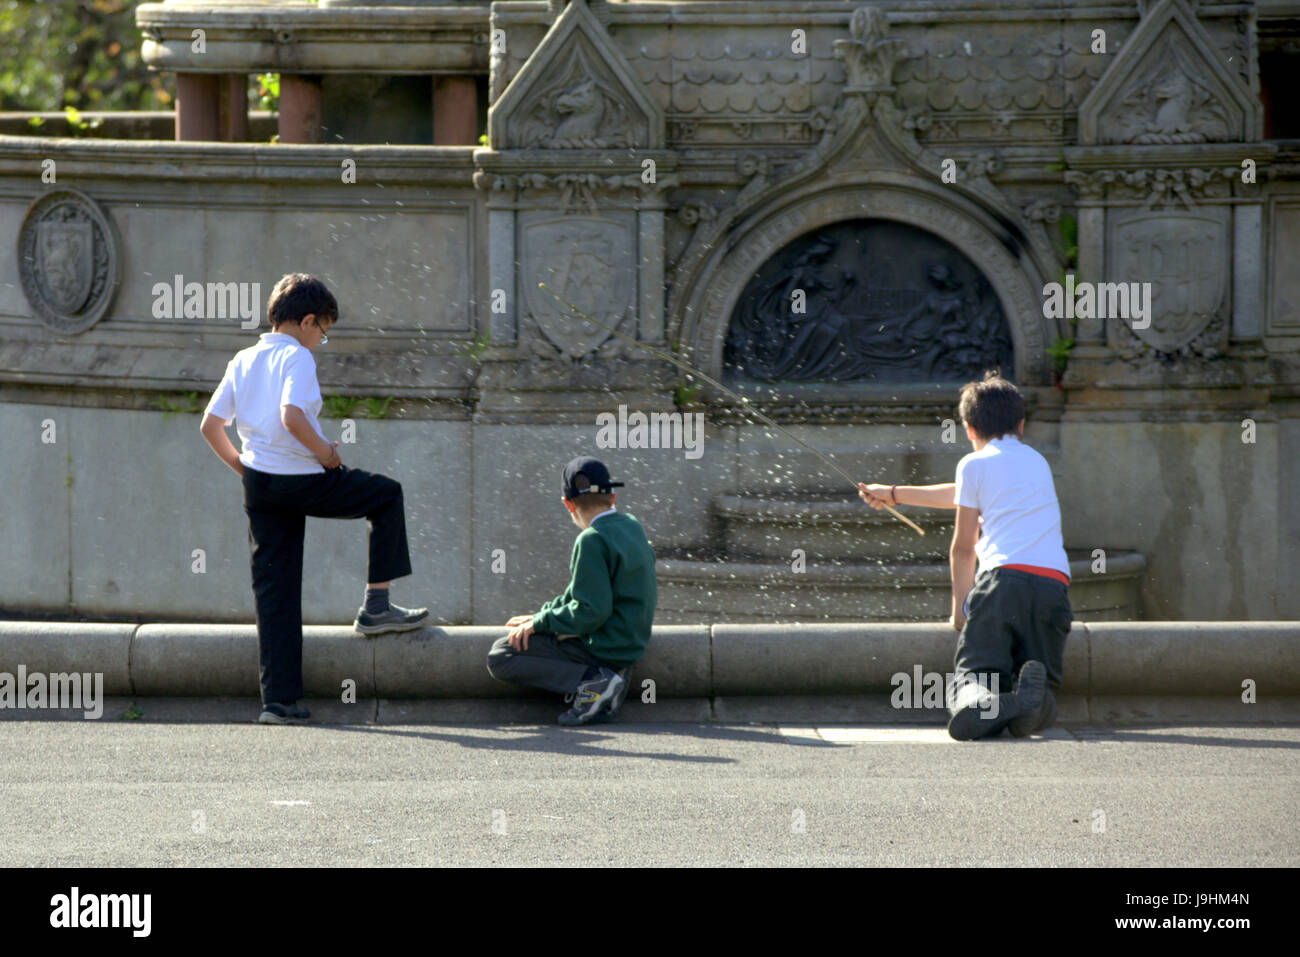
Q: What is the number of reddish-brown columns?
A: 4